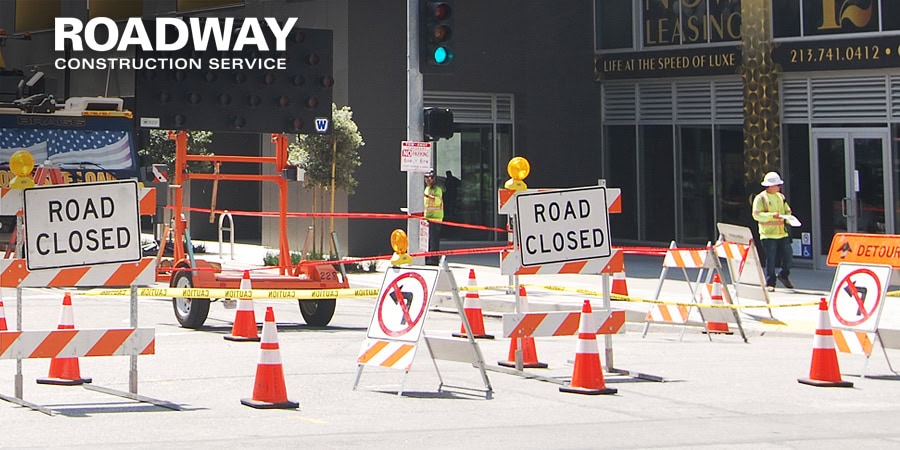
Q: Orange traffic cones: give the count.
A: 10